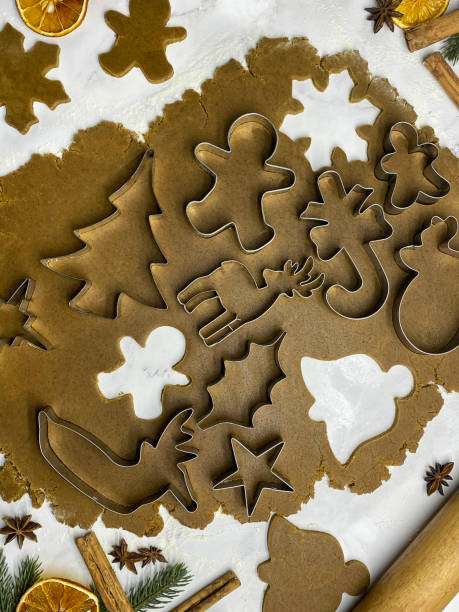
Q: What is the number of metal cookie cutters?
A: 10